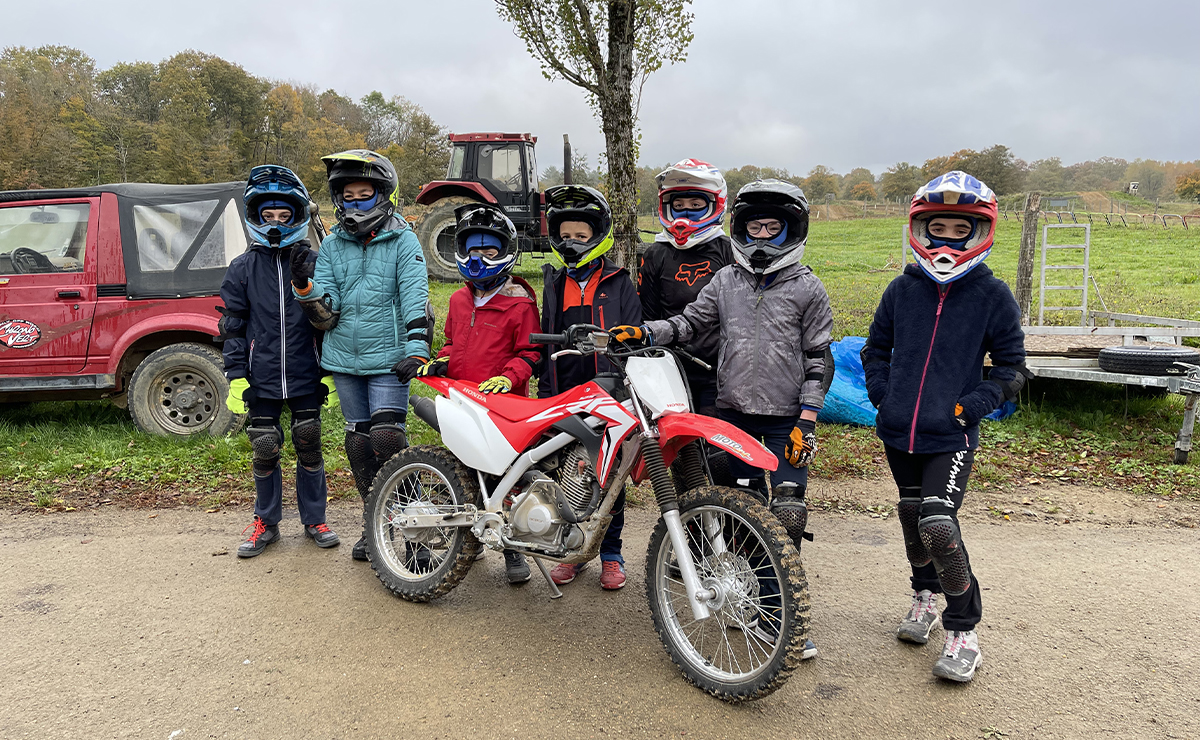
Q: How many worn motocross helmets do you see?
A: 7